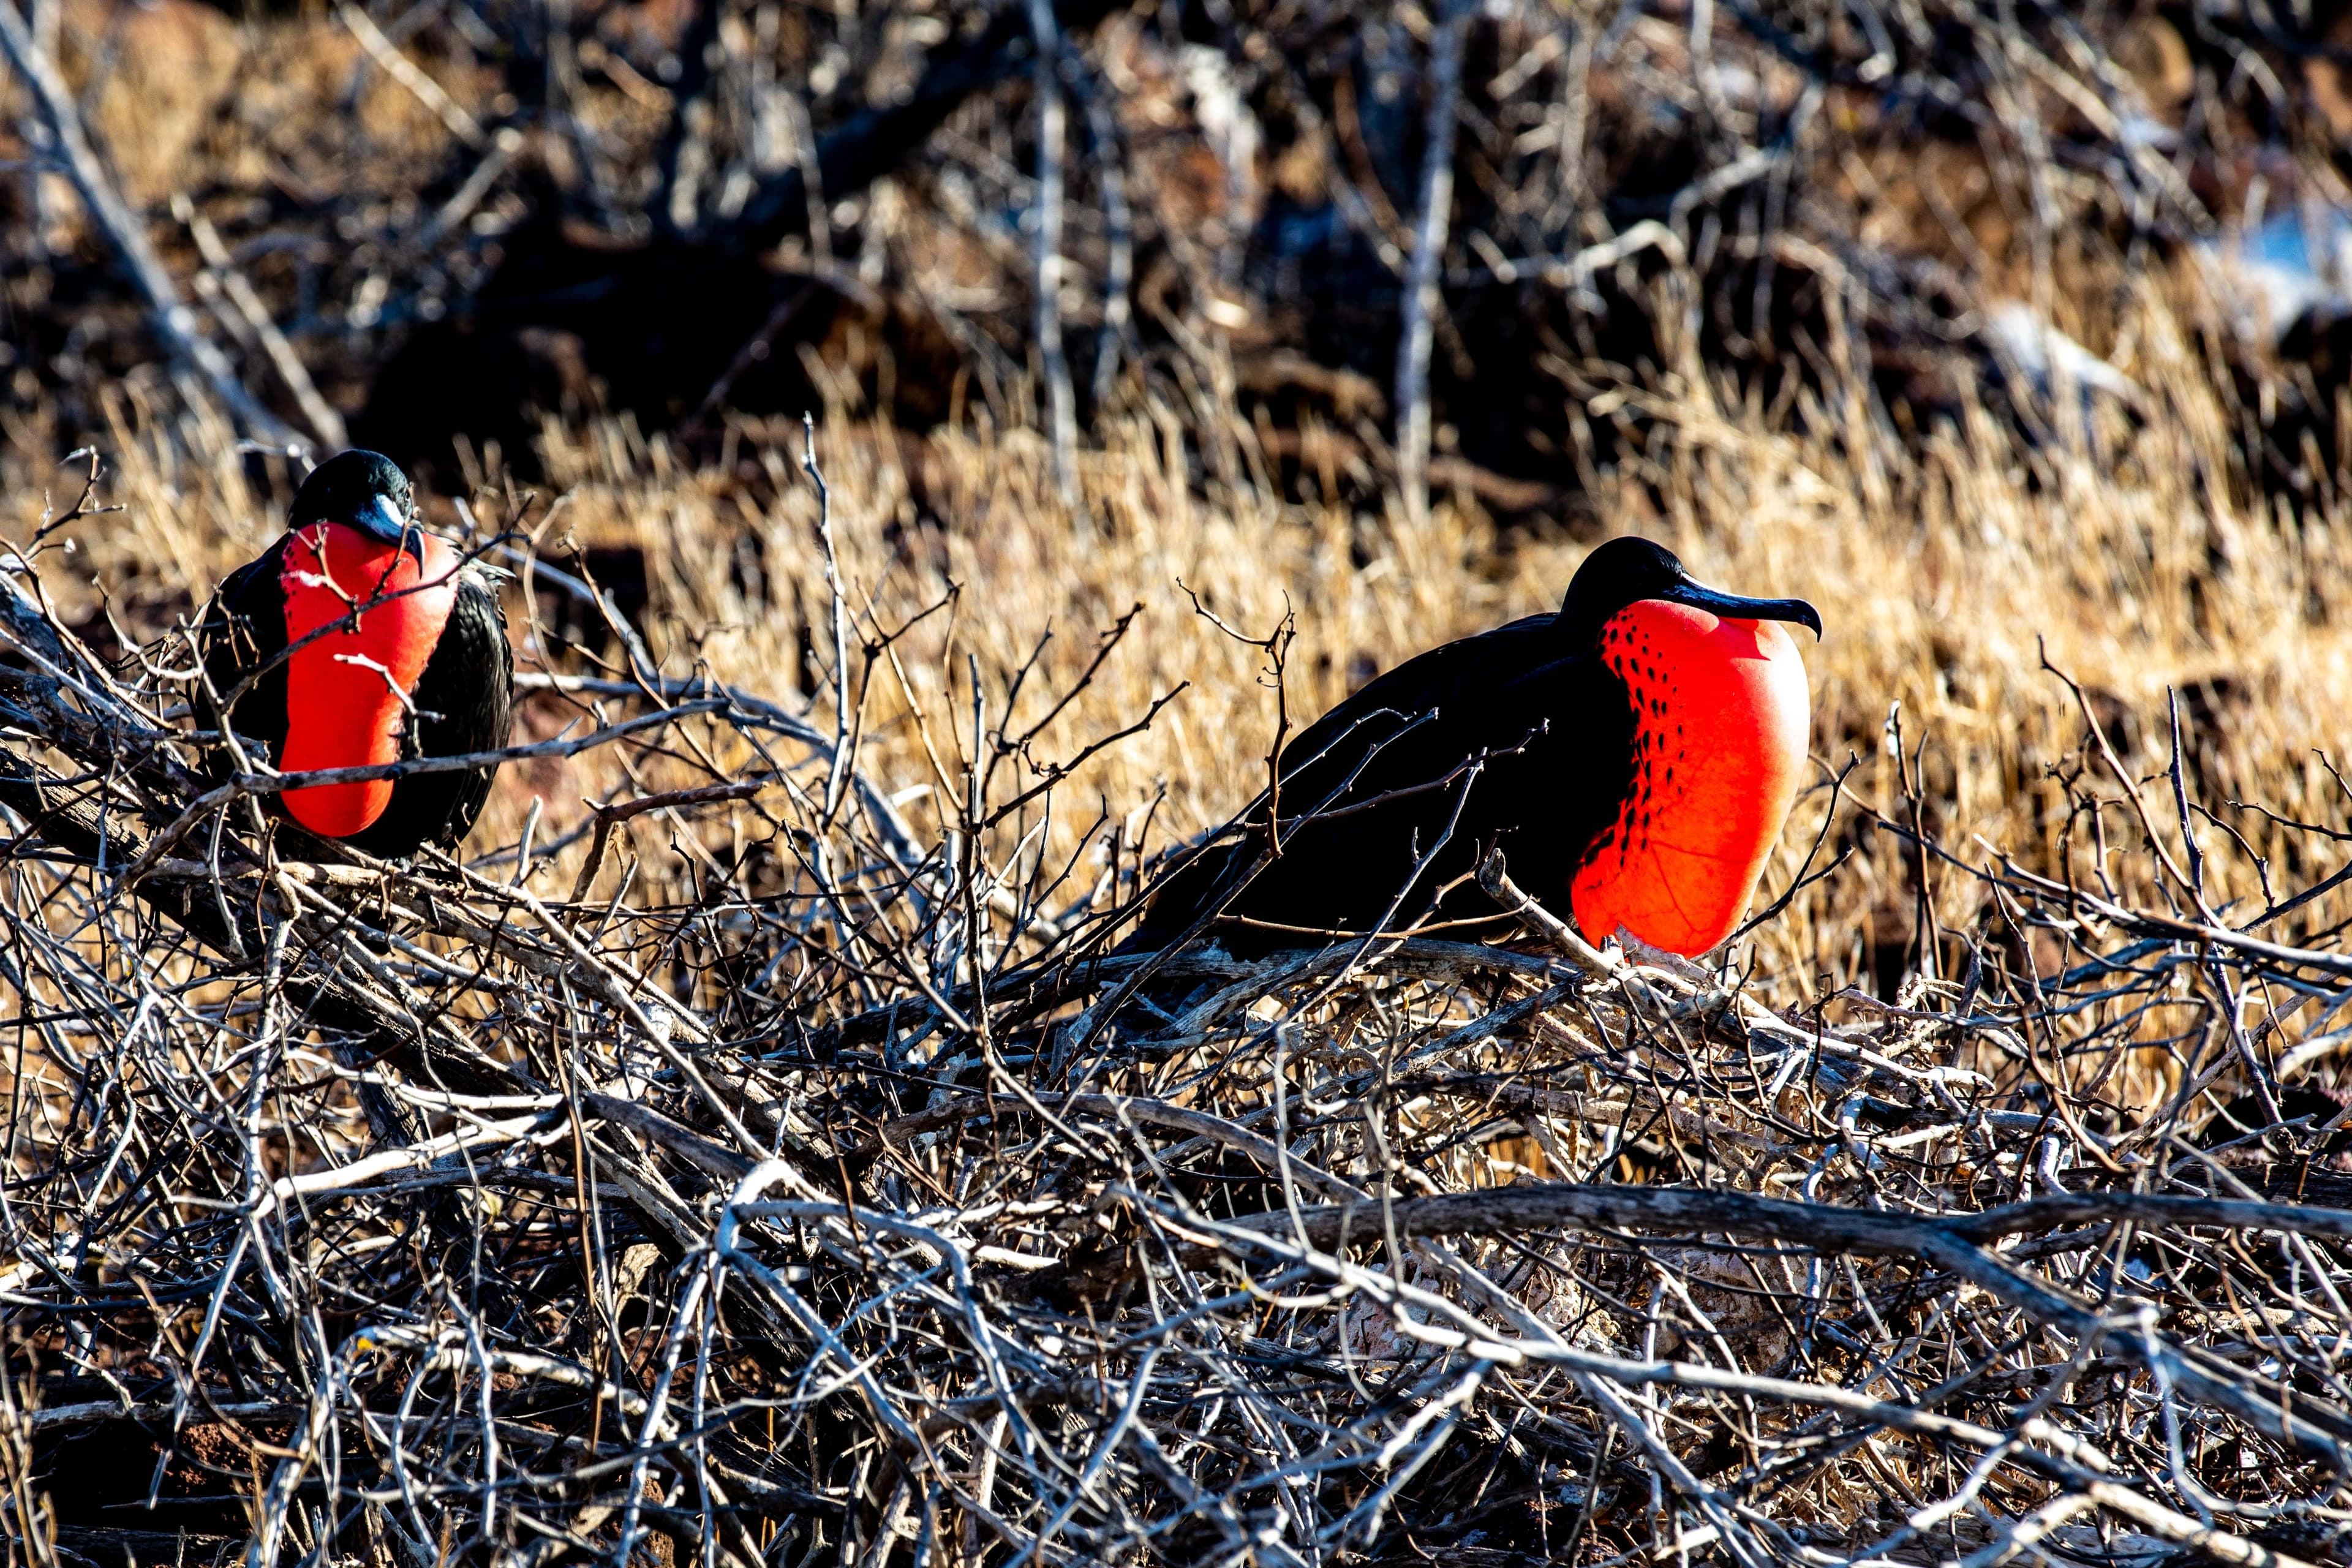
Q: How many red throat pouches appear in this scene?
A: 2